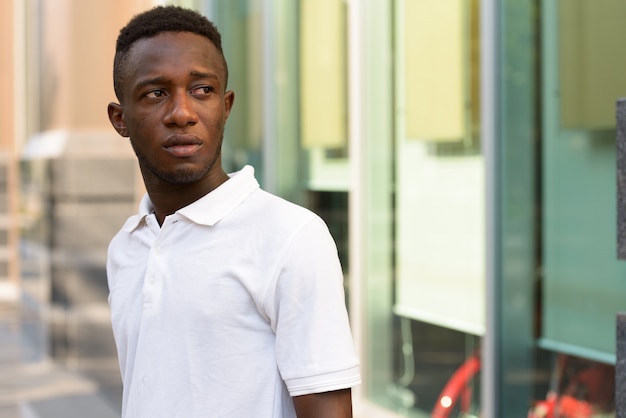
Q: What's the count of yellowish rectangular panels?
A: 3